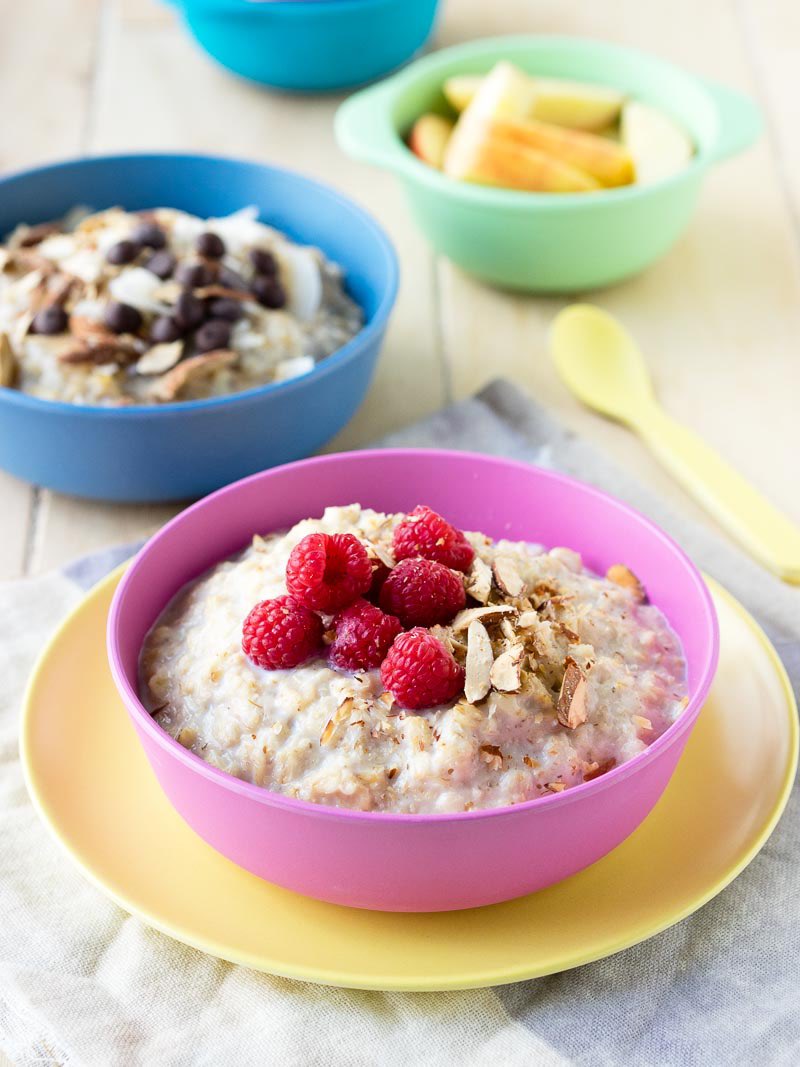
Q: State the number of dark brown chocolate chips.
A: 14